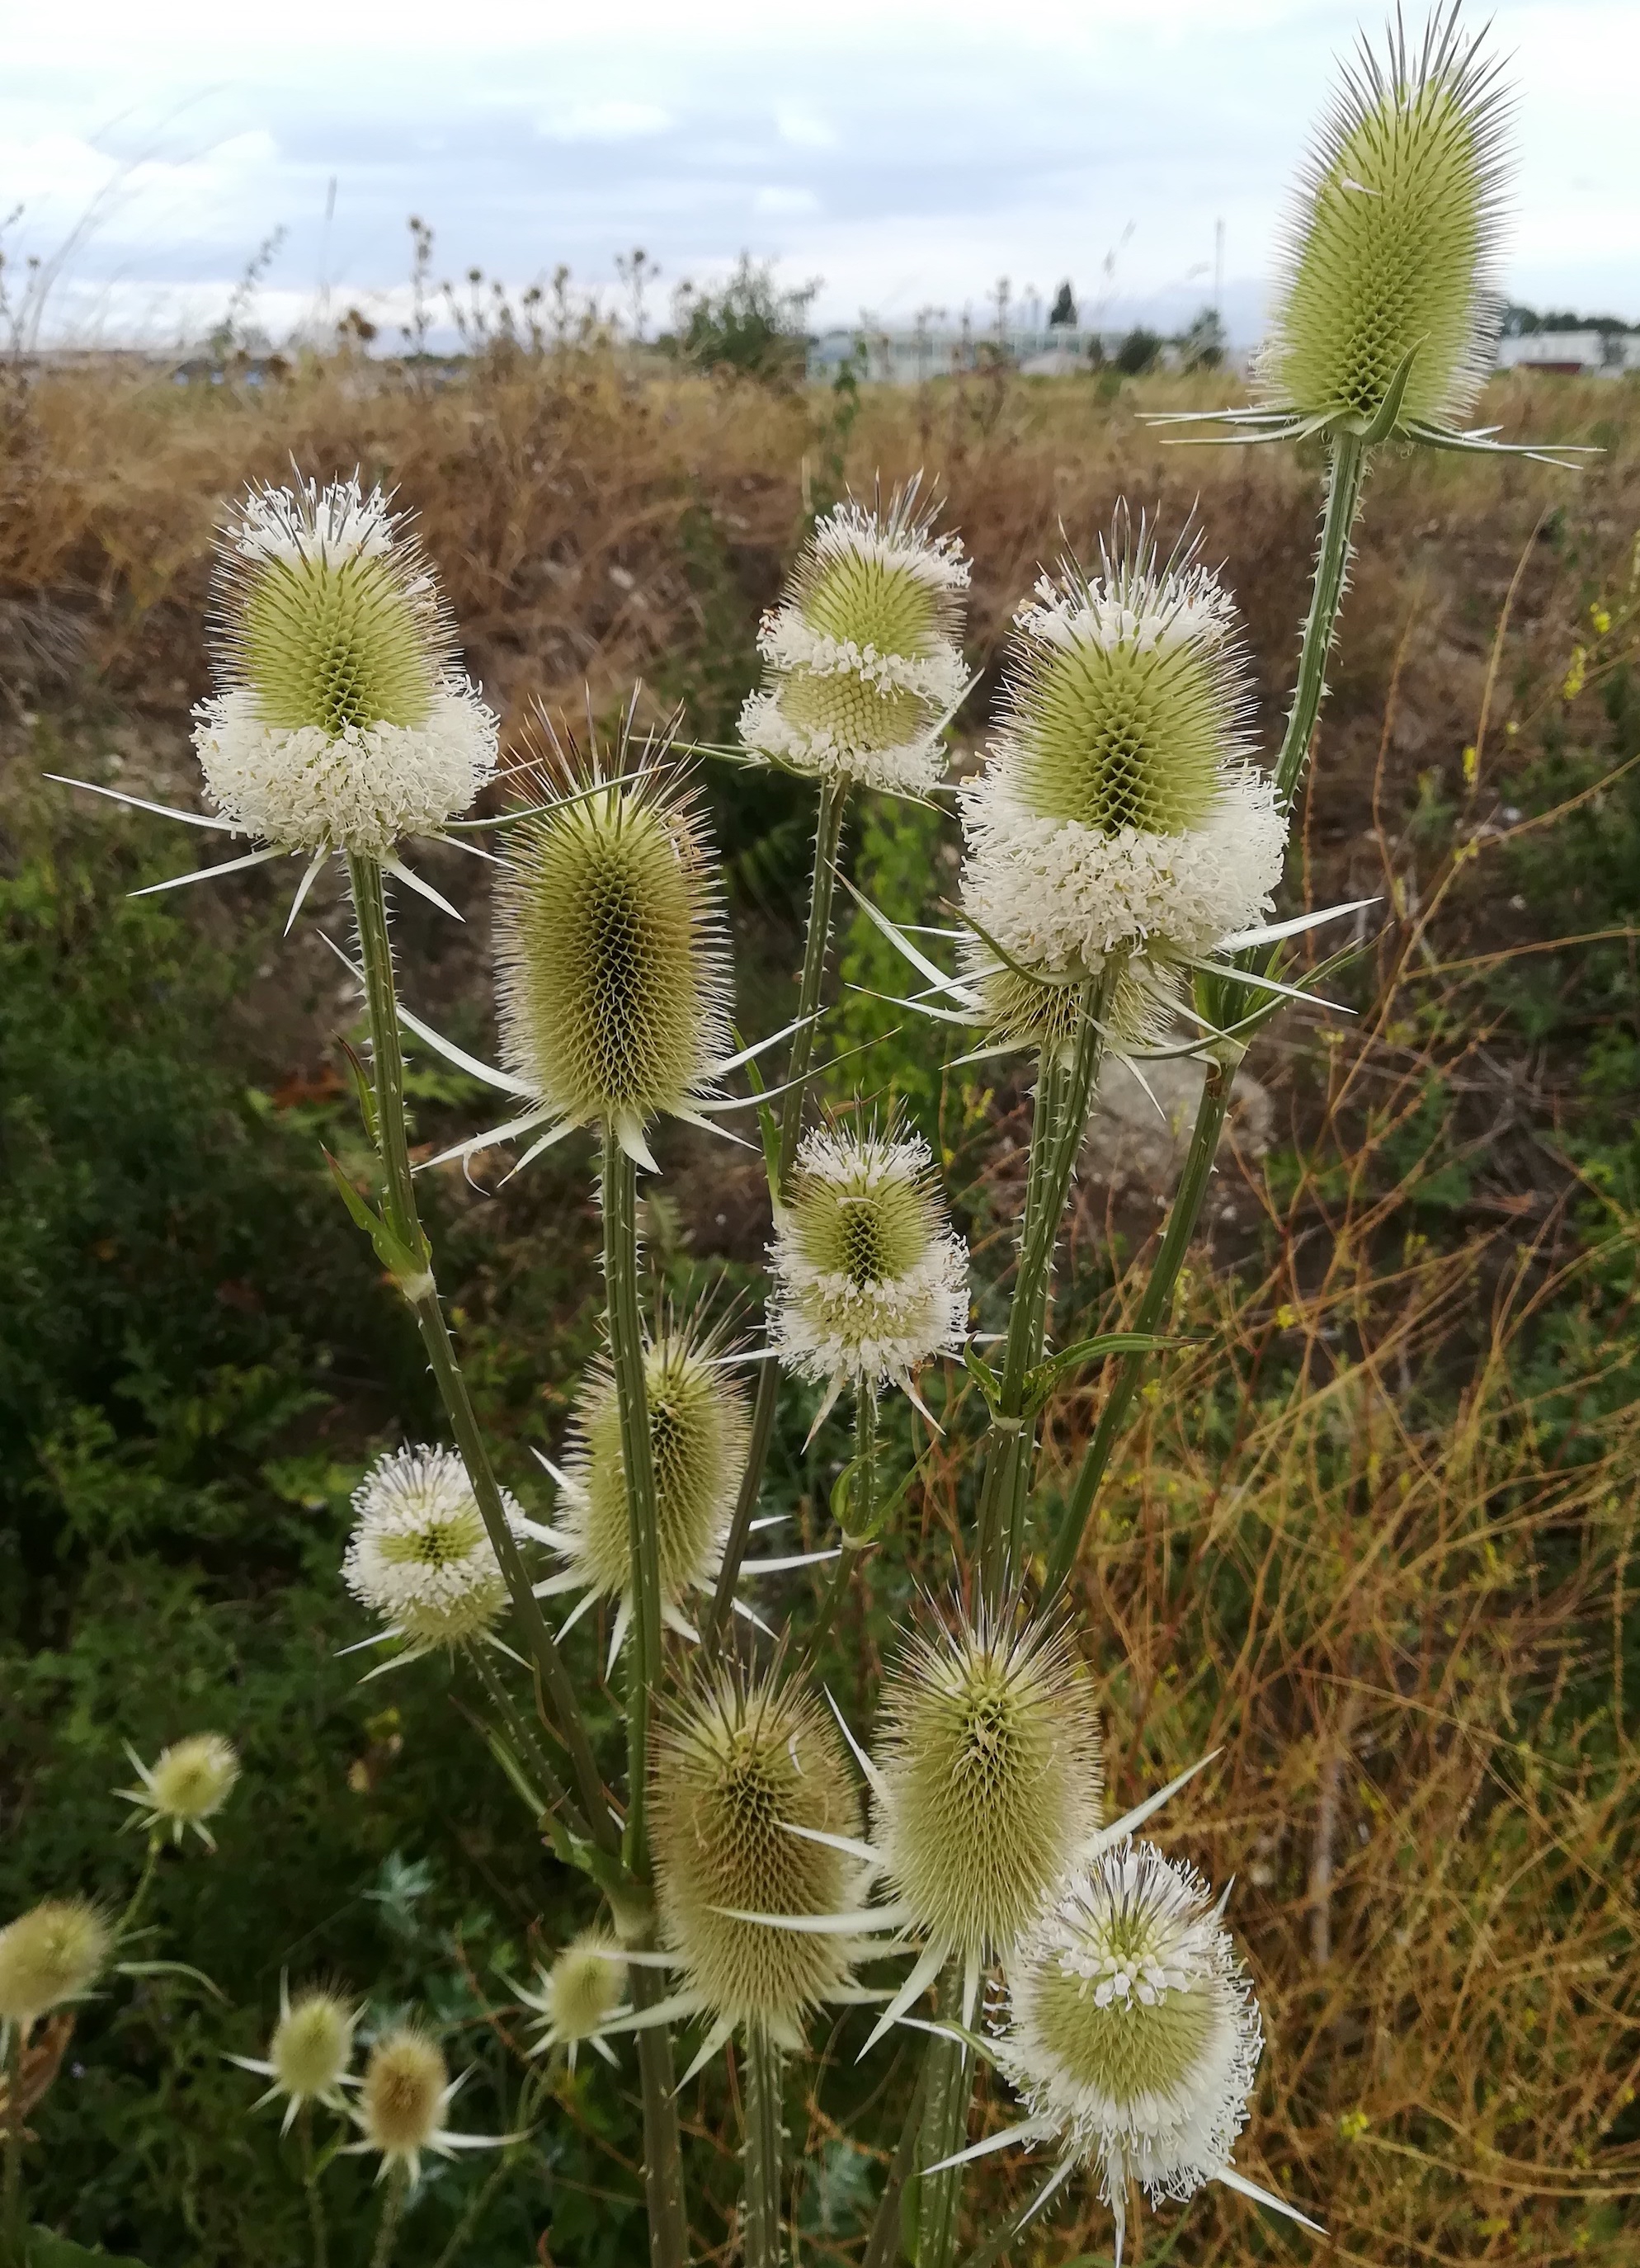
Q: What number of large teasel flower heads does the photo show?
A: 11